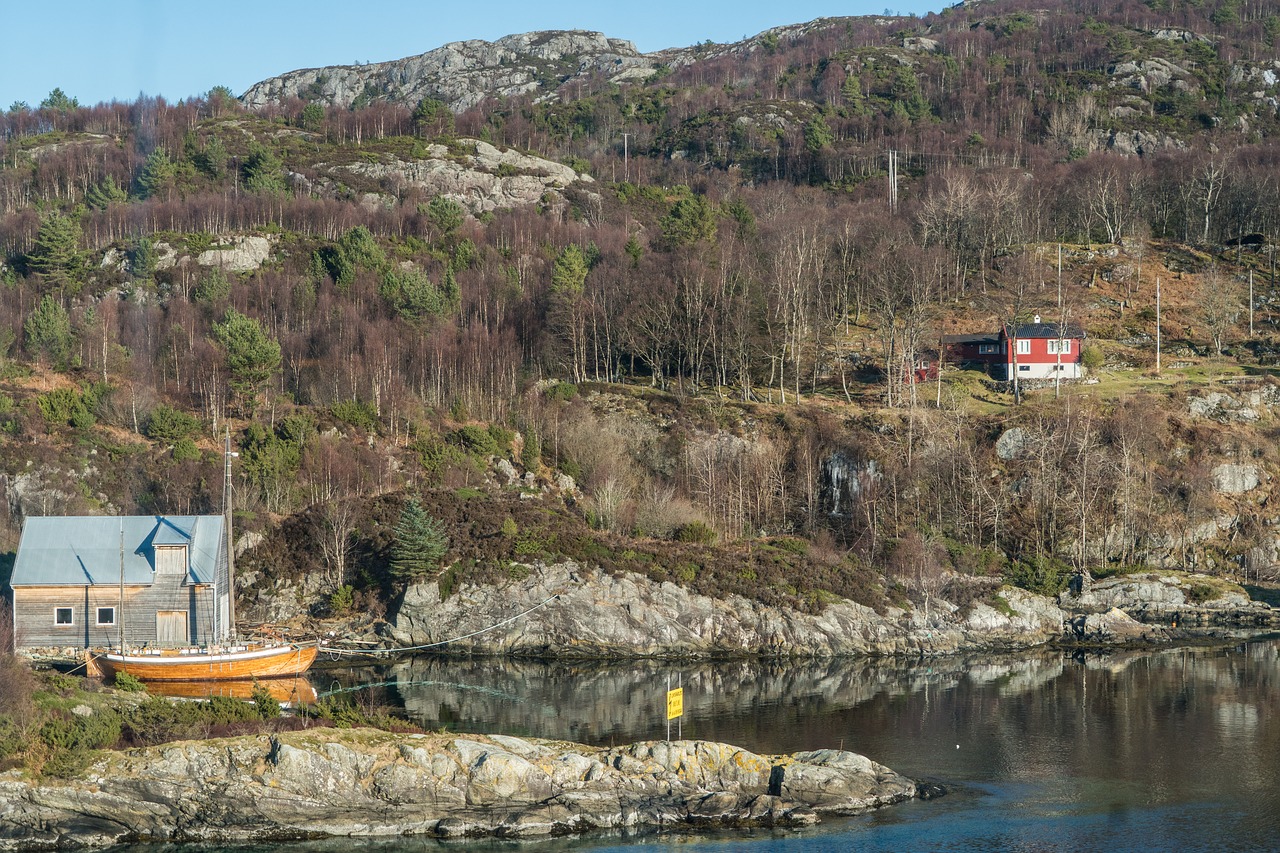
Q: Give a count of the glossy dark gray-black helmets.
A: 0